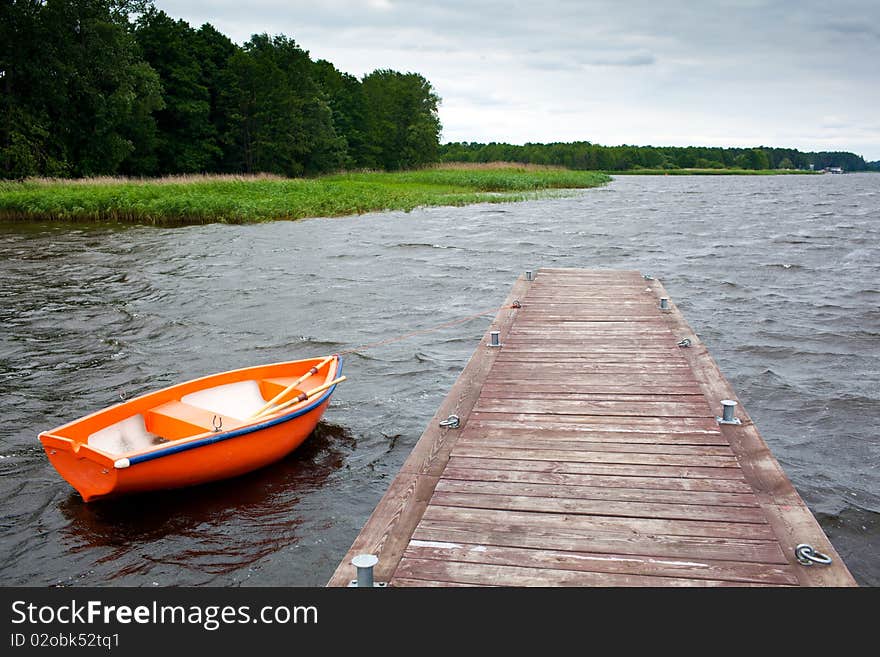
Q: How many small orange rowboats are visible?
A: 1